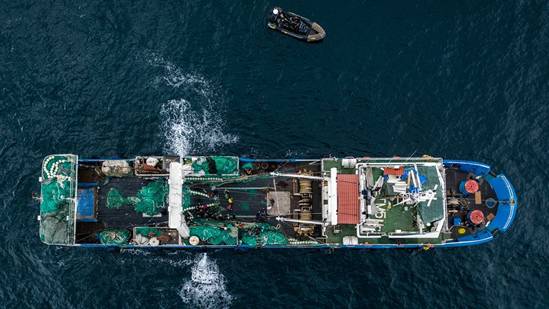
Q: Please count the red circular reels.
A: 2